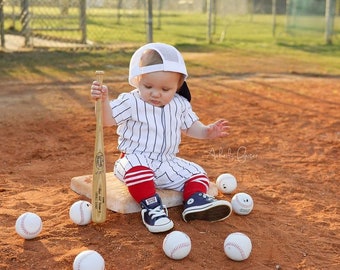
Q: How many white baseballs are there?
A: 7